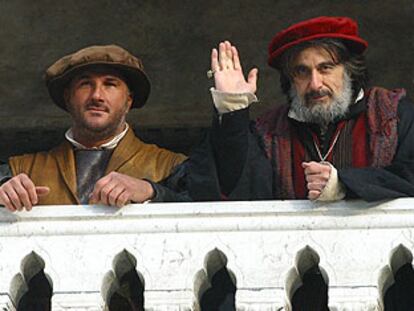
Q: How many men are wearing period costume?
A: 2